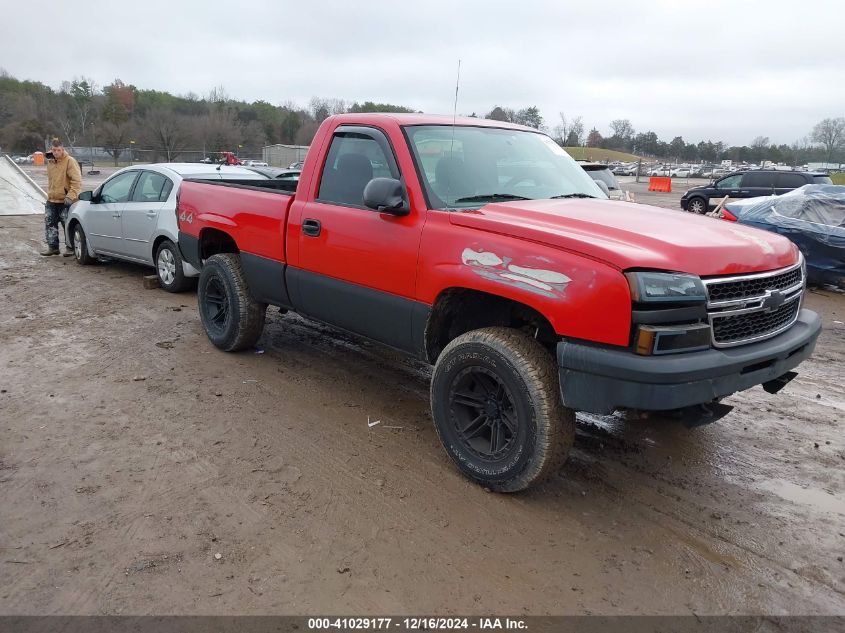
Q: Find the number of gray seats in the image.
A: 2